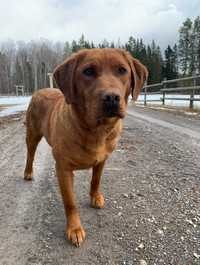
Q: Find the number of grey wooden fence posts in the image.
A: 3